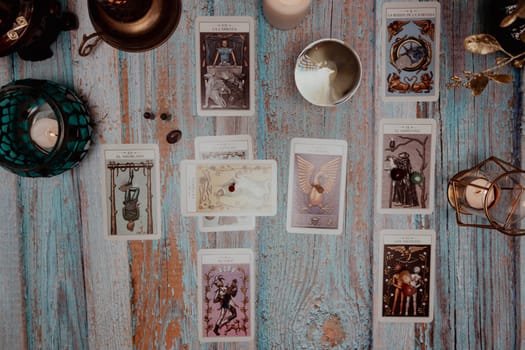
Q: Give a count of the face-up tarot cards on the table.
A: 9